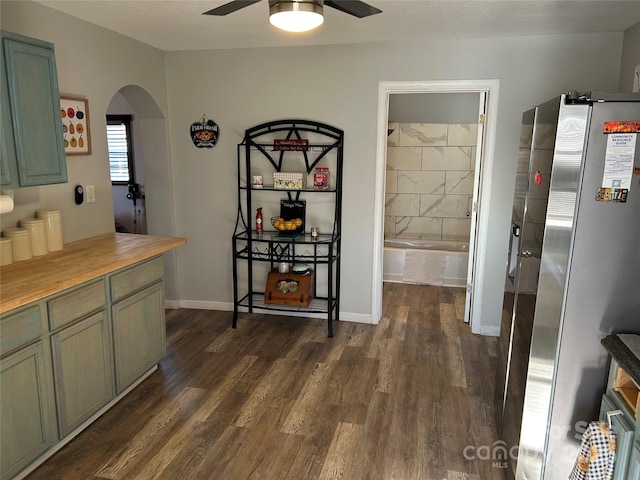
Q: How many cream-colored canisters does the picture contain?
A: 4